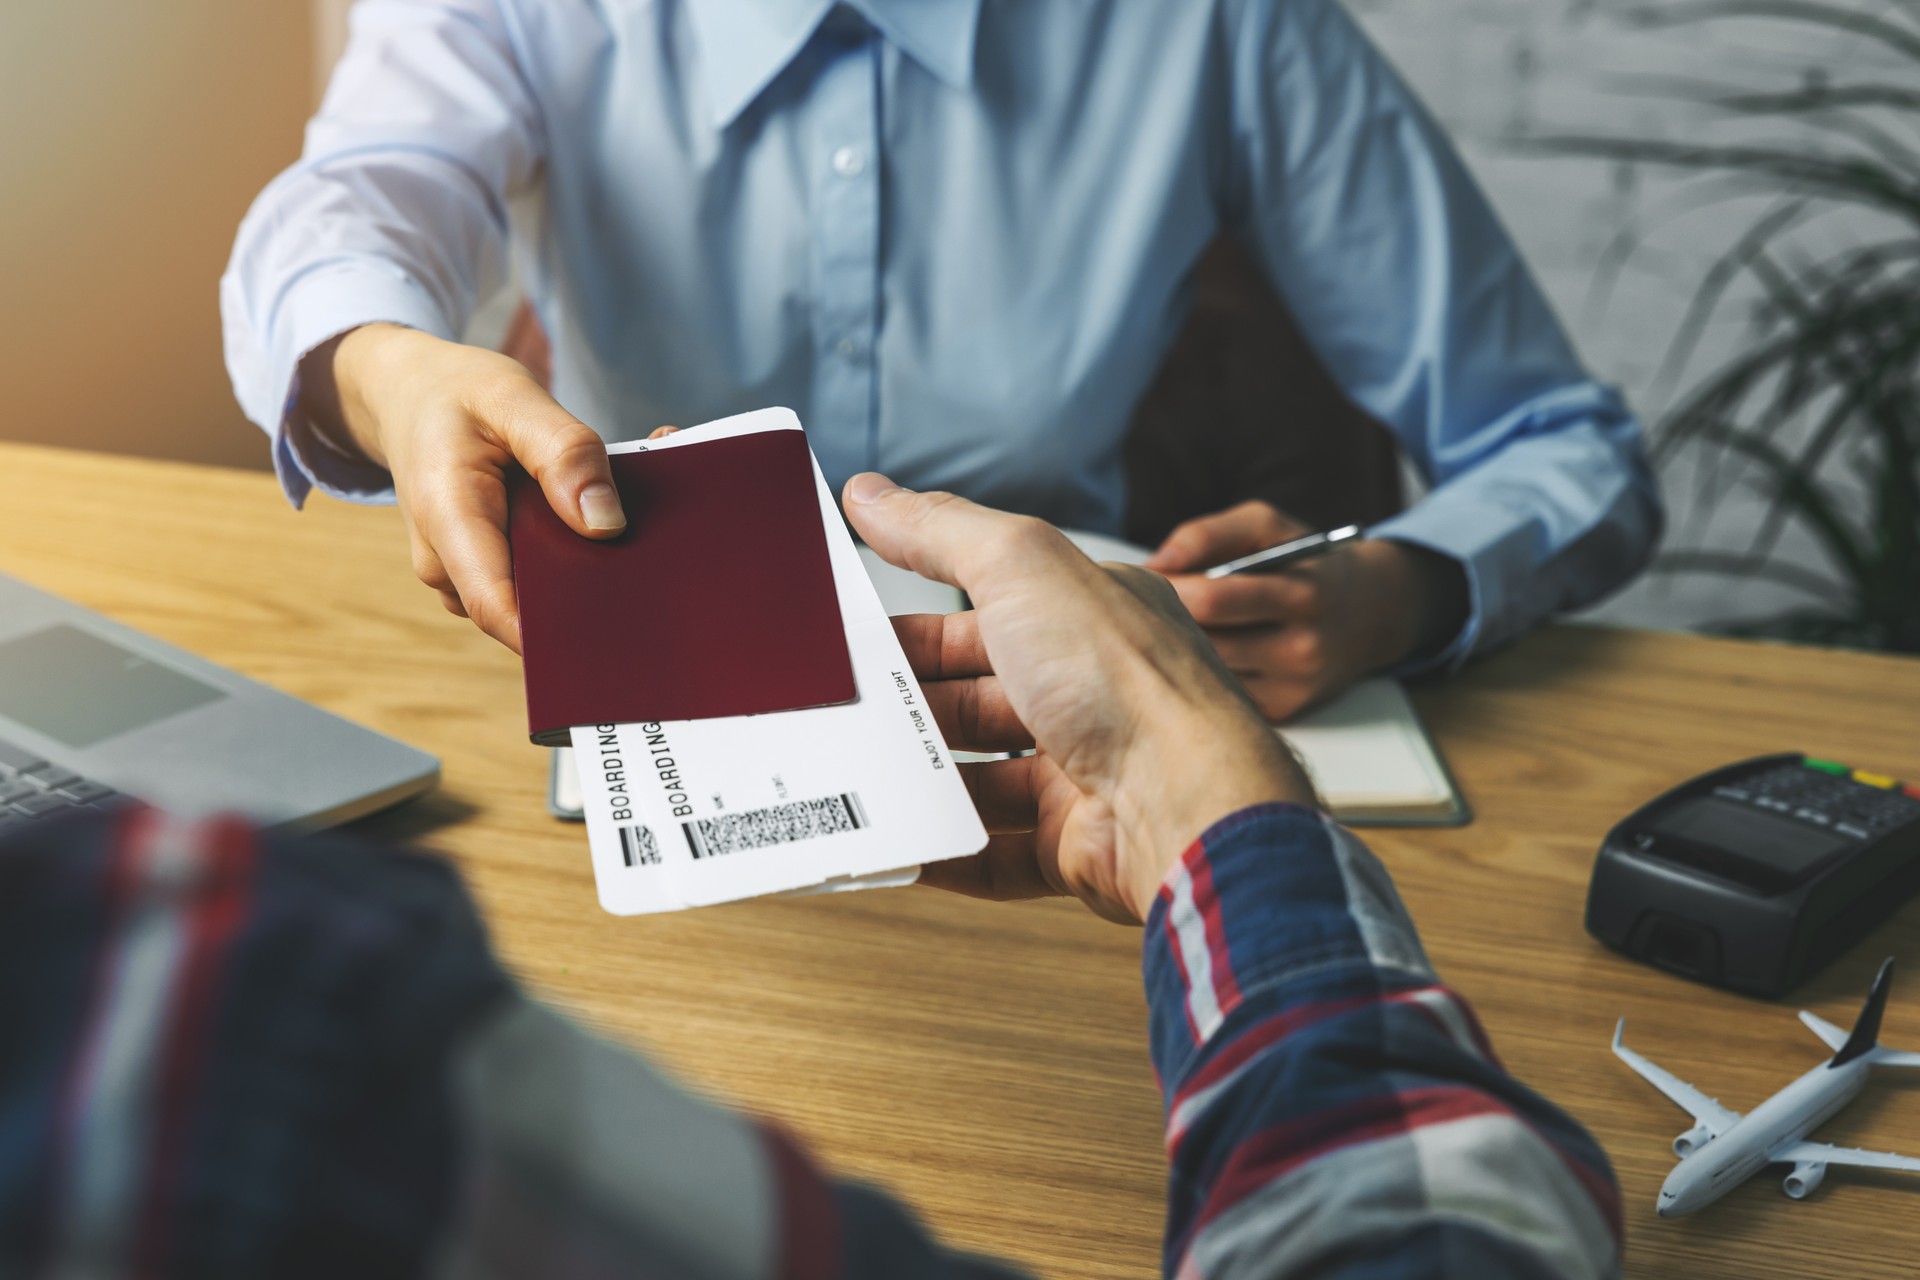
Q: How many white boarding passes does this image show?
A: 2